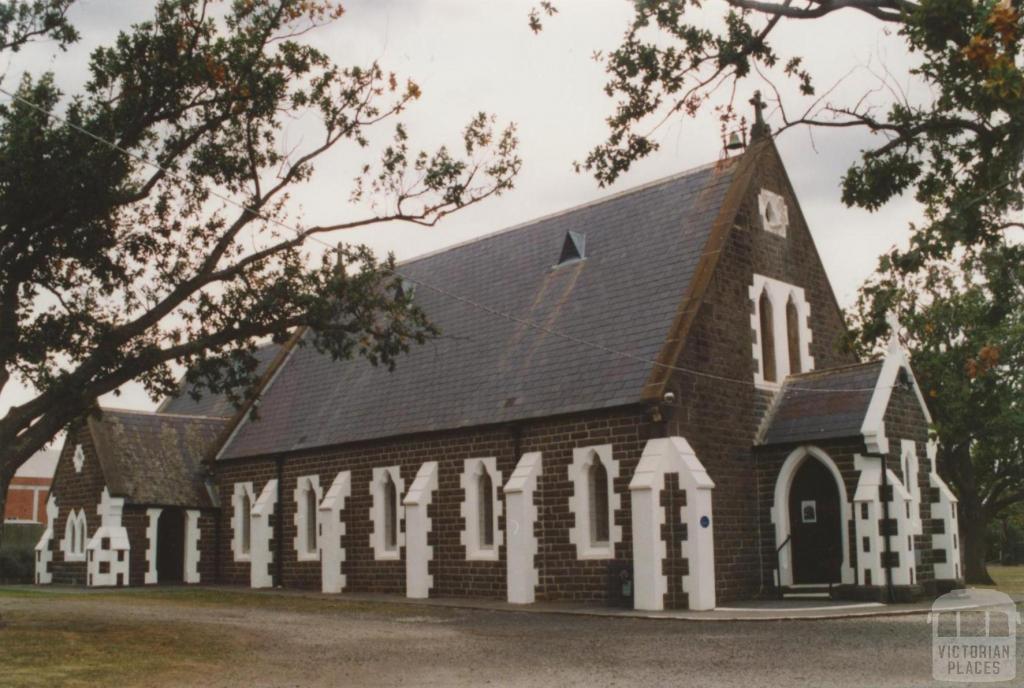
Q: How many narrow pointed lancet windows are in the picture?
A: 10